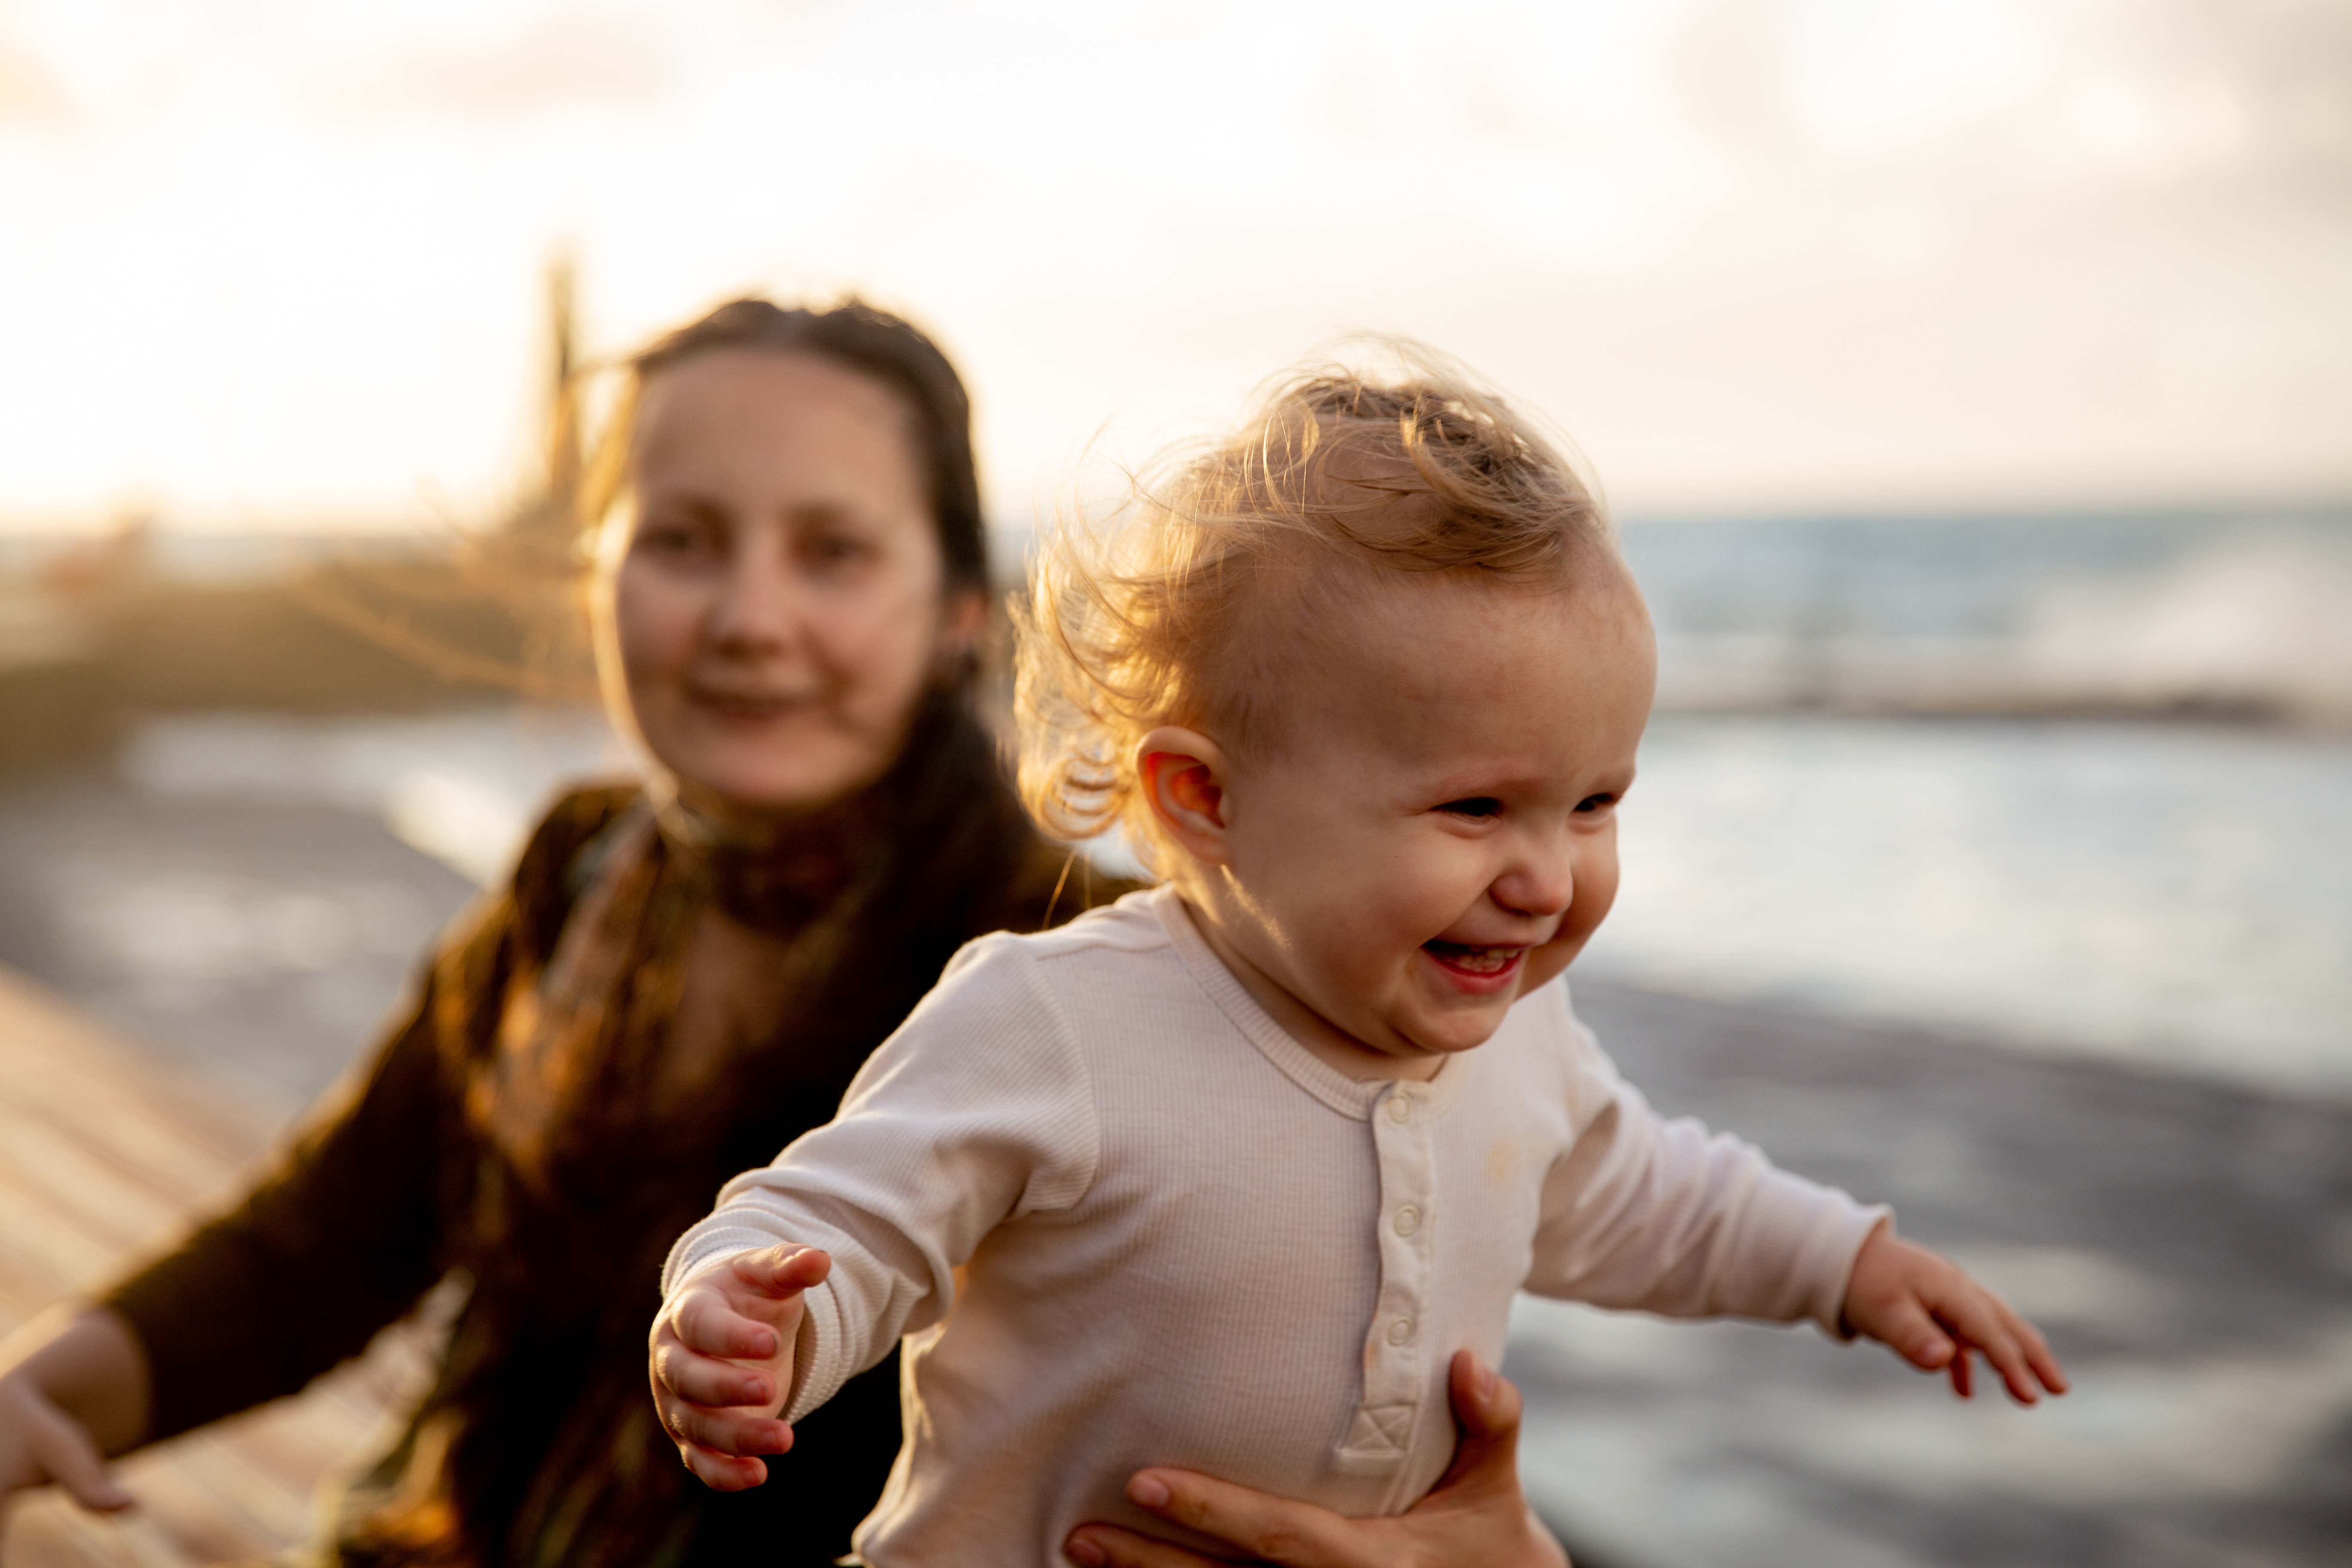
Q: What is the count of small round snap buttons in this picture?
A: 3